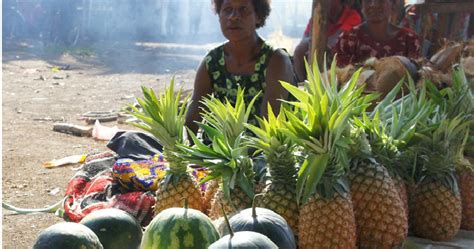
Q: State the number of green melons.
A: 5